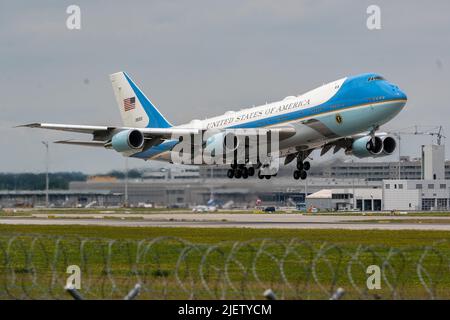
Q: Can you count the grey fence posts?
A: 4